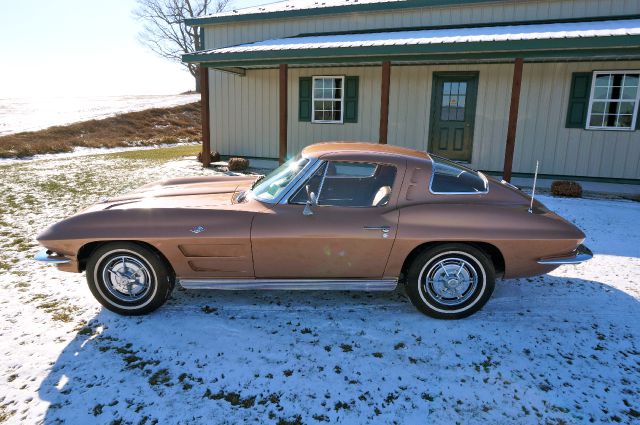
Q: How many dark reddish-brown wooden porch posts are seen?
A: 4